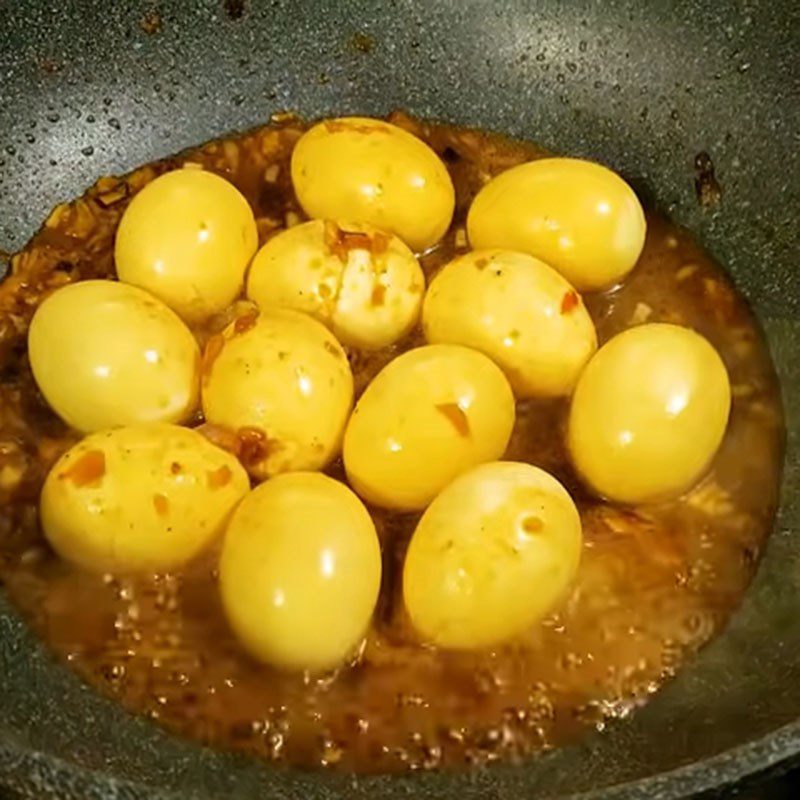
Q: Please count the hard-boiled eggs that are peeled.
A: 12